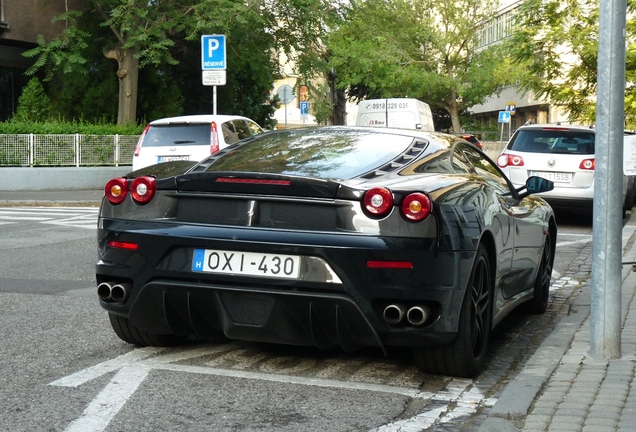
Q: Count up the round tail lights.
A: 4